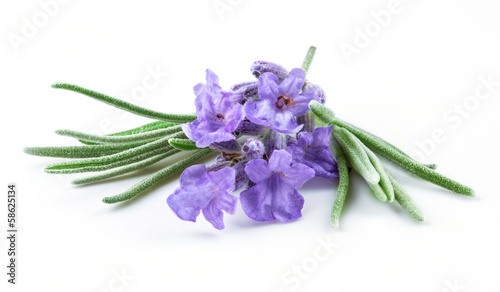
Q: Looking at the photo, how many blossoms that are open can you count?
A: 5